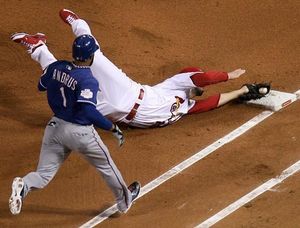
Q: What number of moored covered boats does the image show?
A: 0